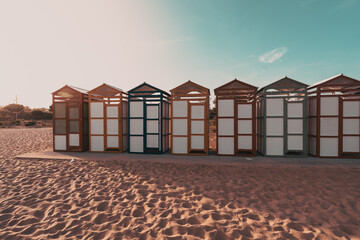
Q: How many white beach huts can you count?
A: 7